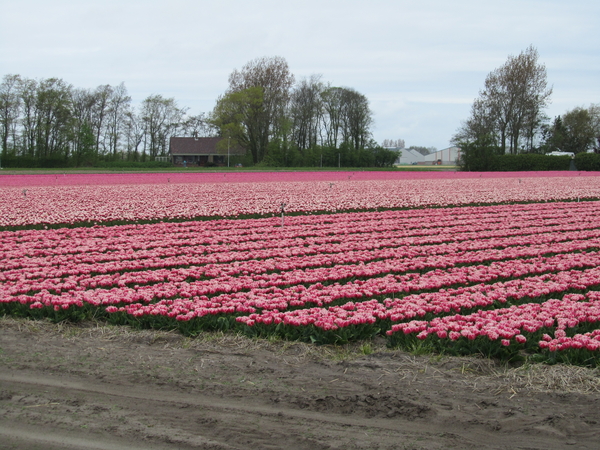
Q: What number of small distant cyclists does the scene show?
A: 0